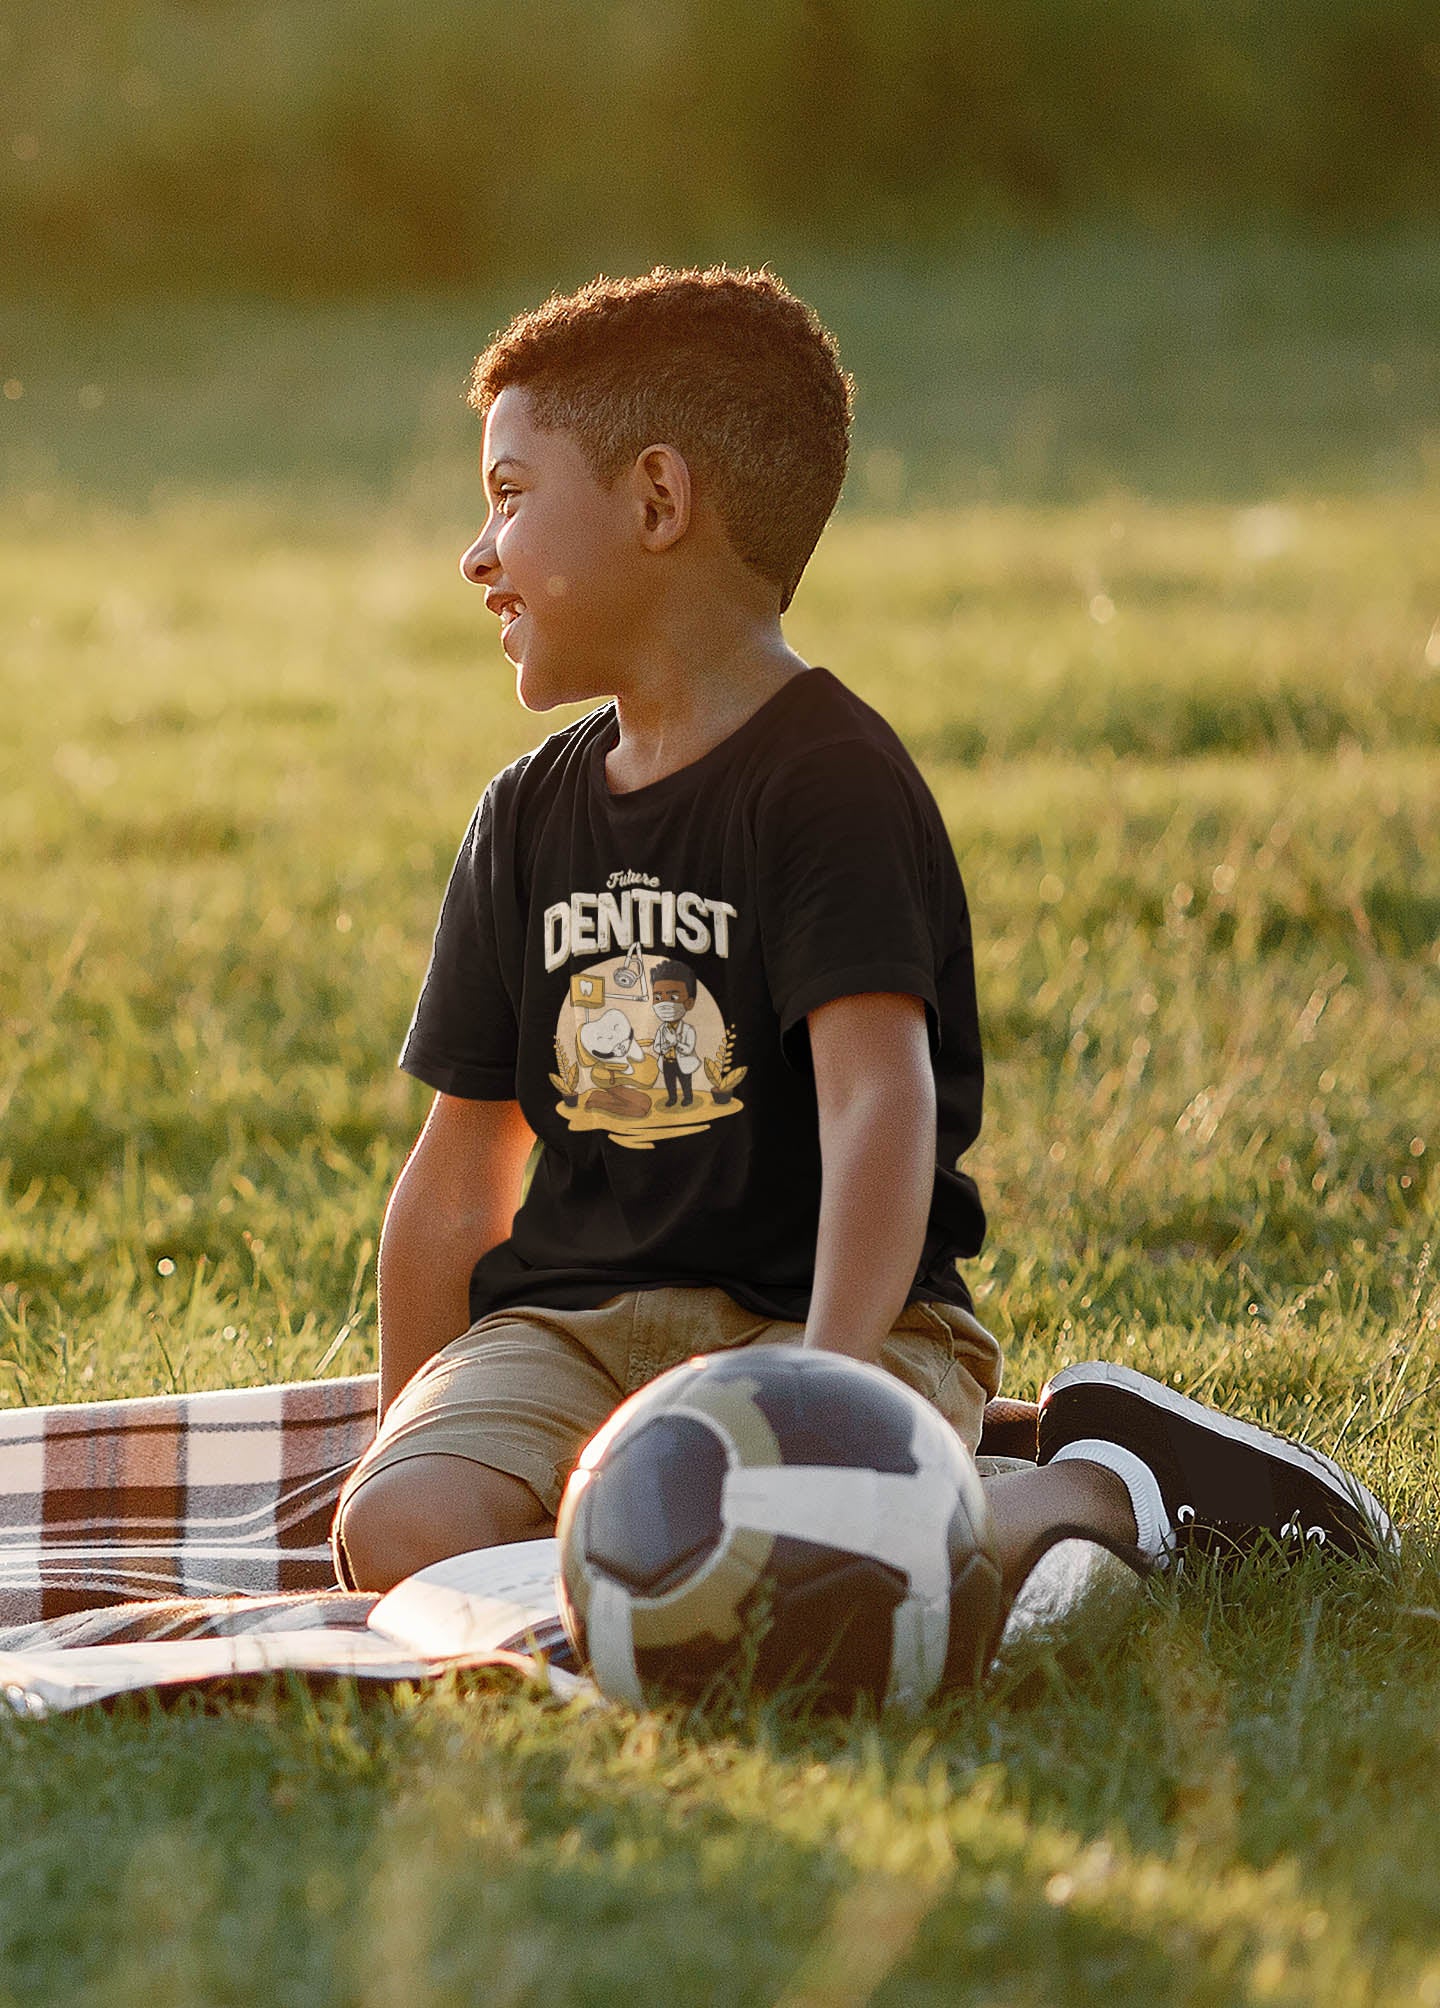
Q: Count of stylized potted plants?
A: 2